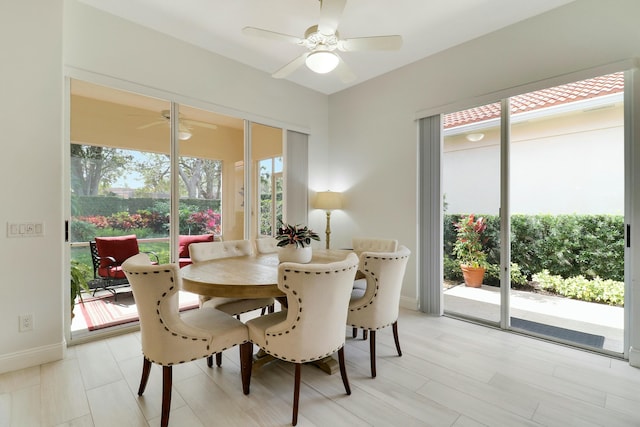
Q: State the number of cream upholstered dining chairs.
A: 6